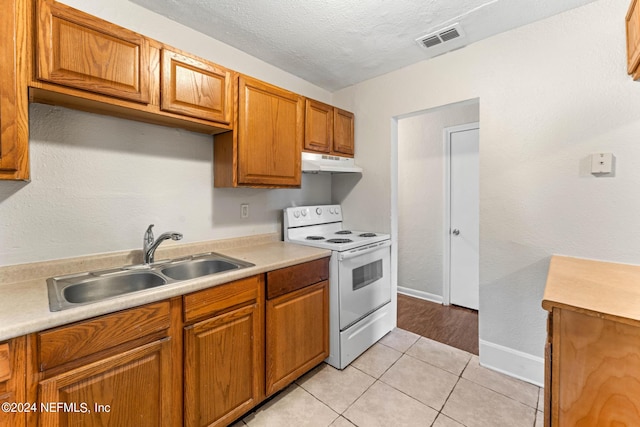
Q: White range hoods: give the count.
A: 1